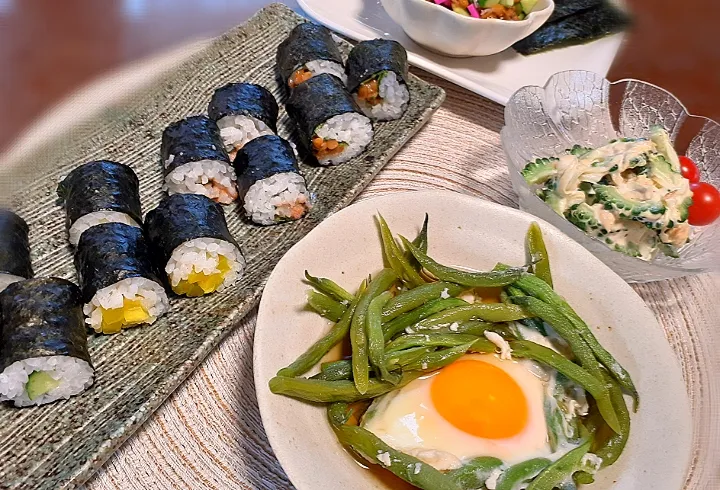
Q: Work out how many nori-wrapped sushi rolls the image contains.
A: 11